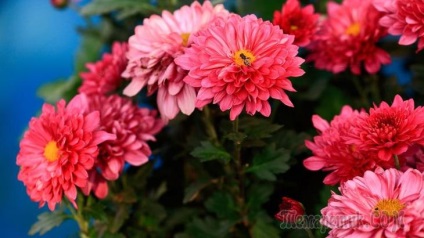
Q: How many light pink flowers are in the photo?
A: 2